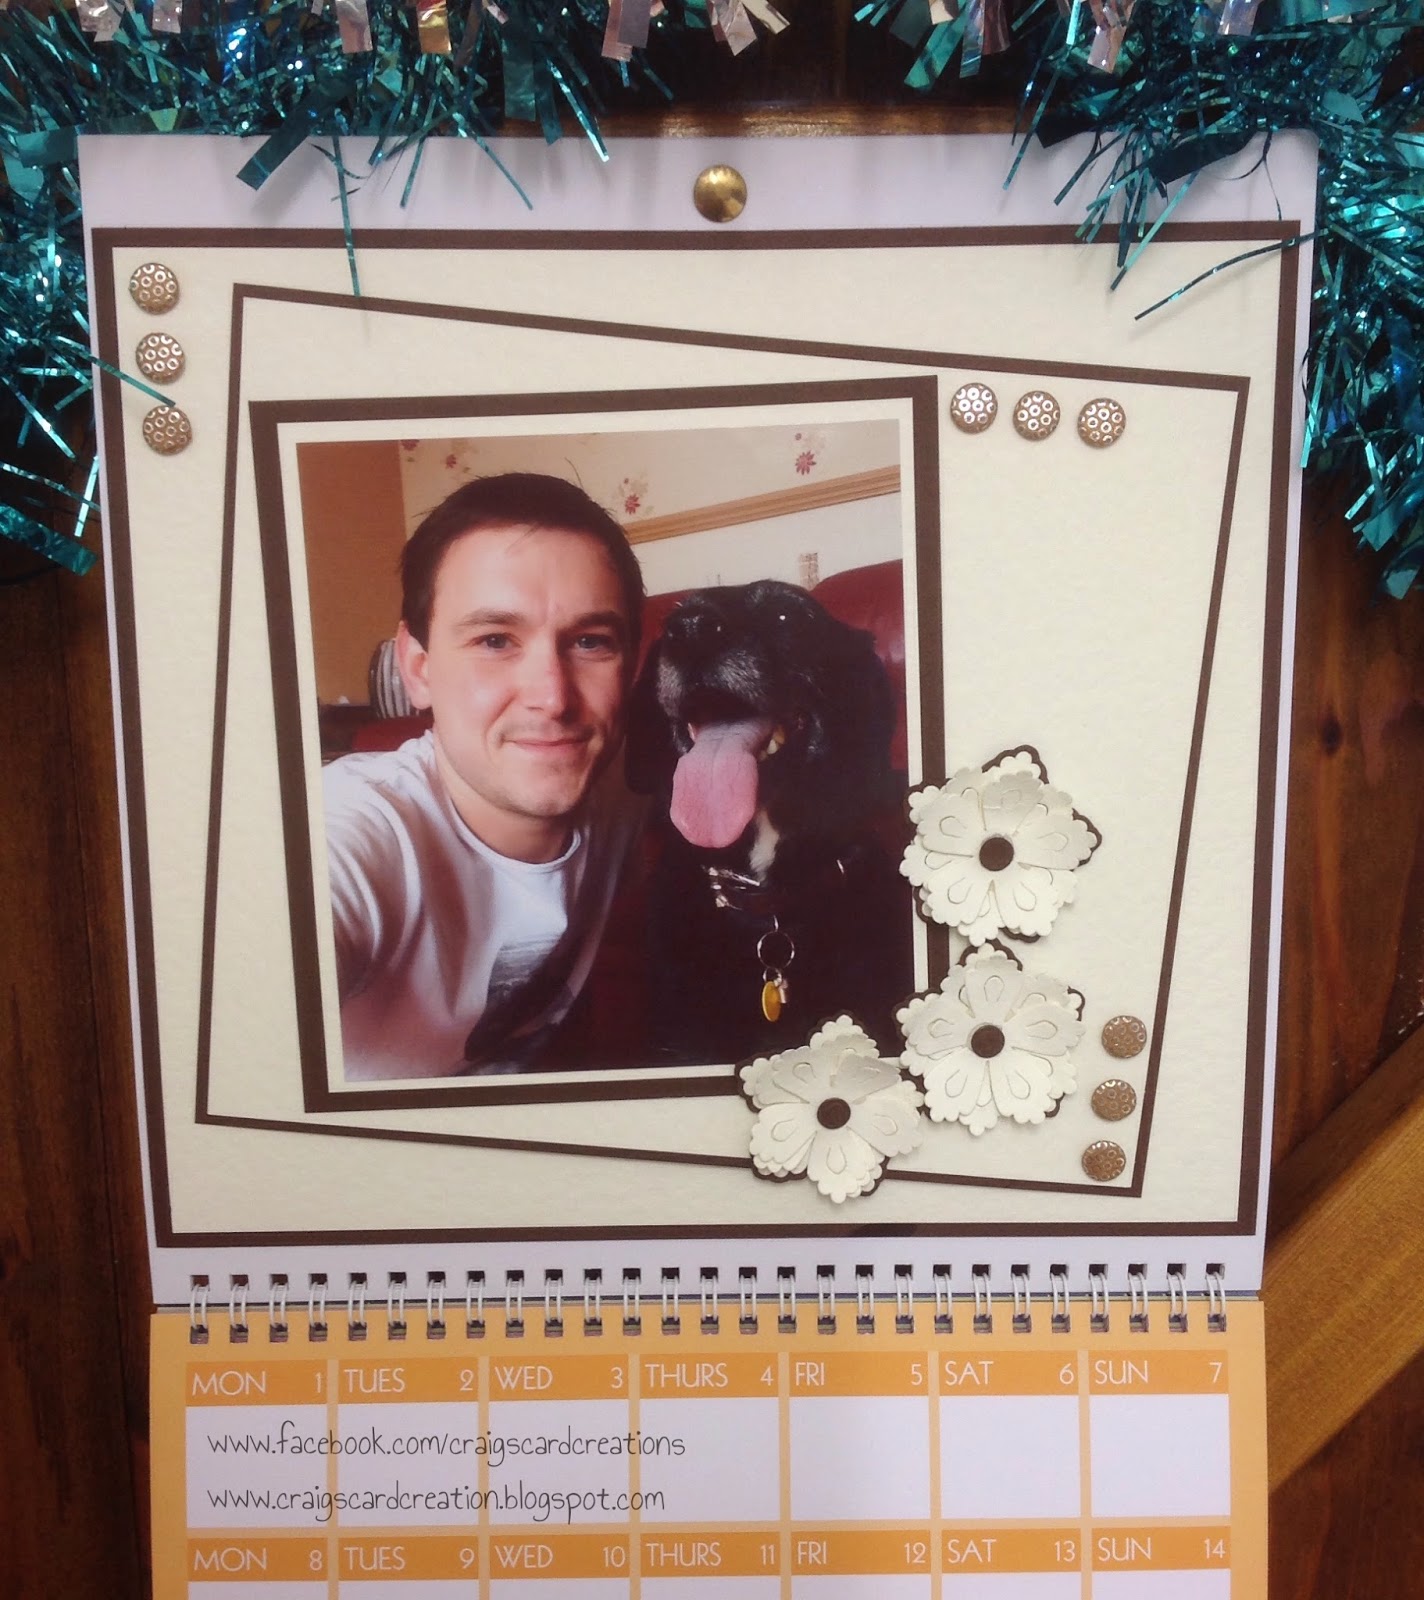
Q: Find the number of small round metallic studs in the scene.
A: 9